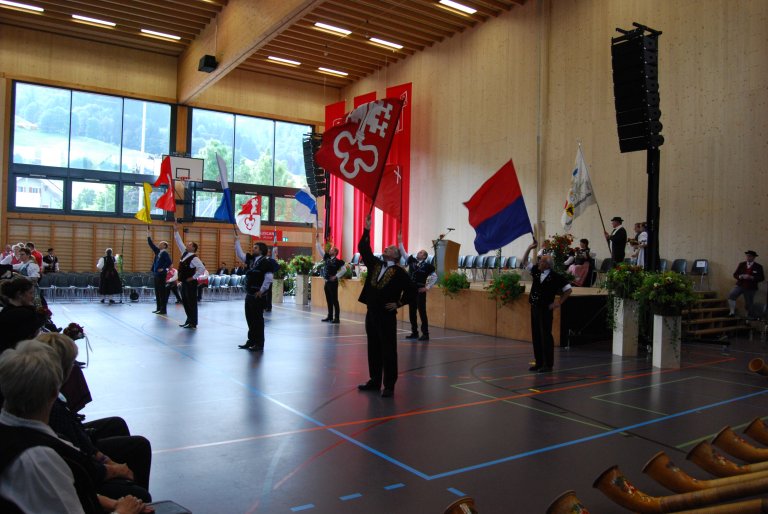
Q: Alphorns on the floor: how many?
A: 8